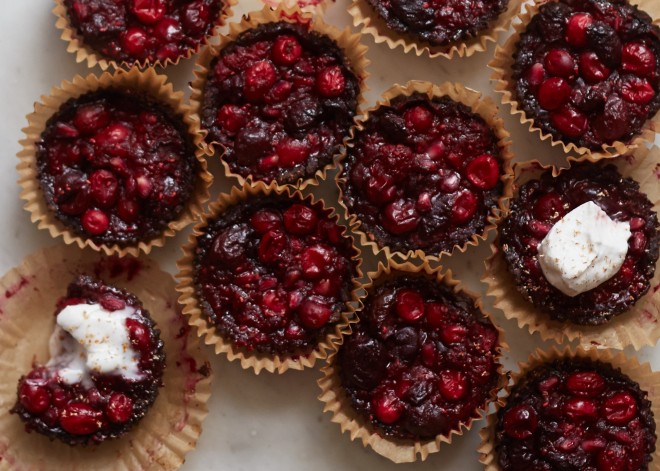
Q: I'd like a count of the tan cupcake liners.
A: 11